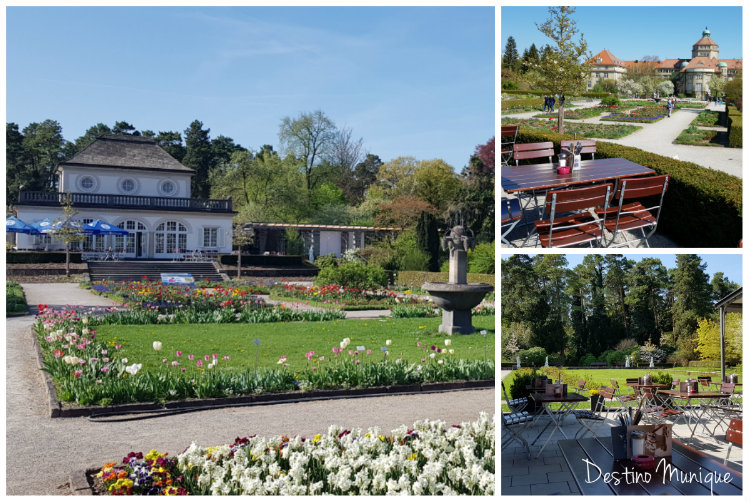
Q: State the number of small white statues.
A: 4